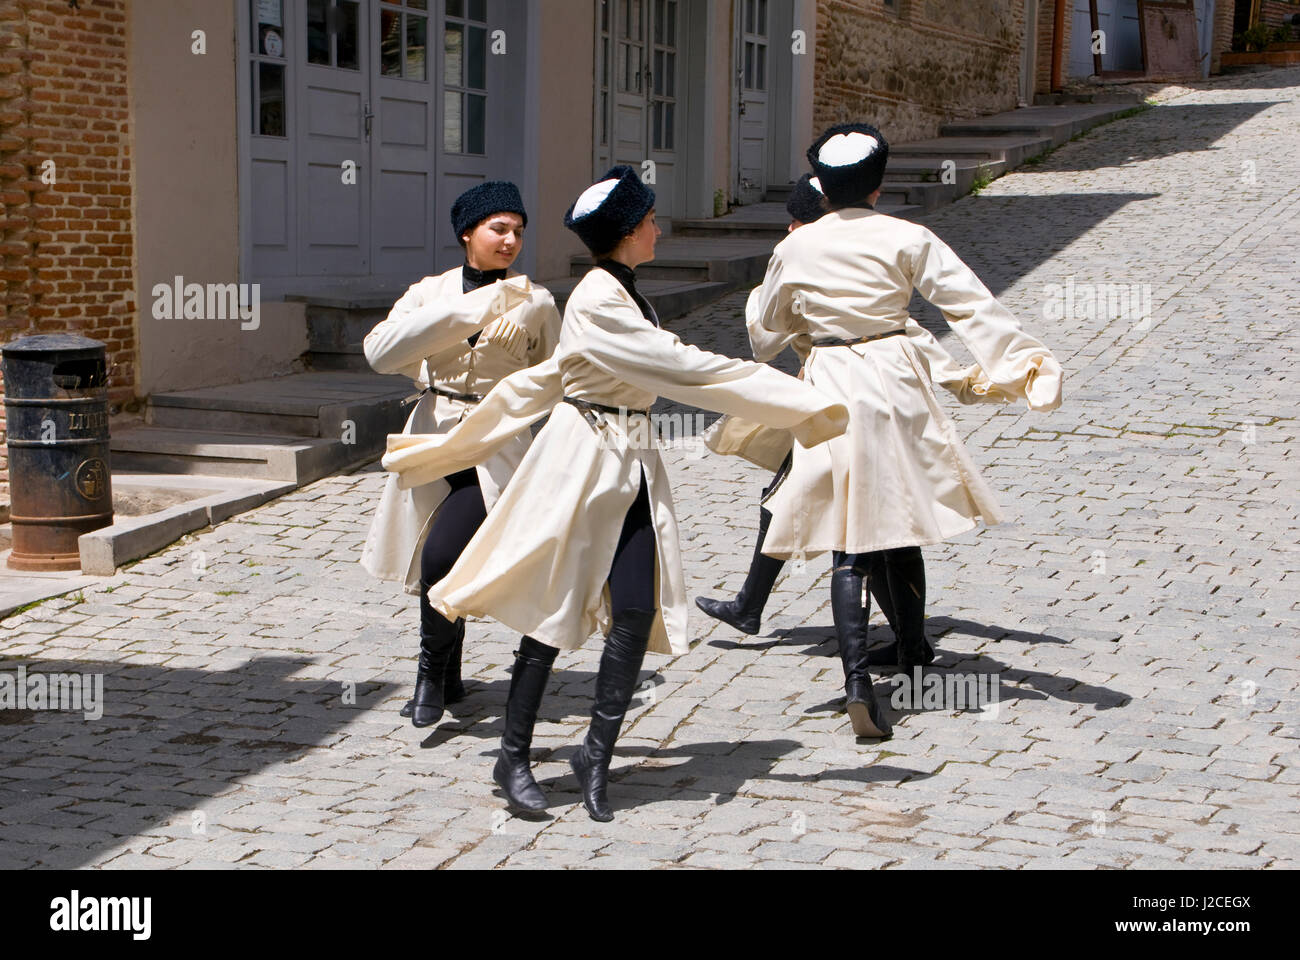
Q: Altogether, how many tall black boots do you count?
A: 8